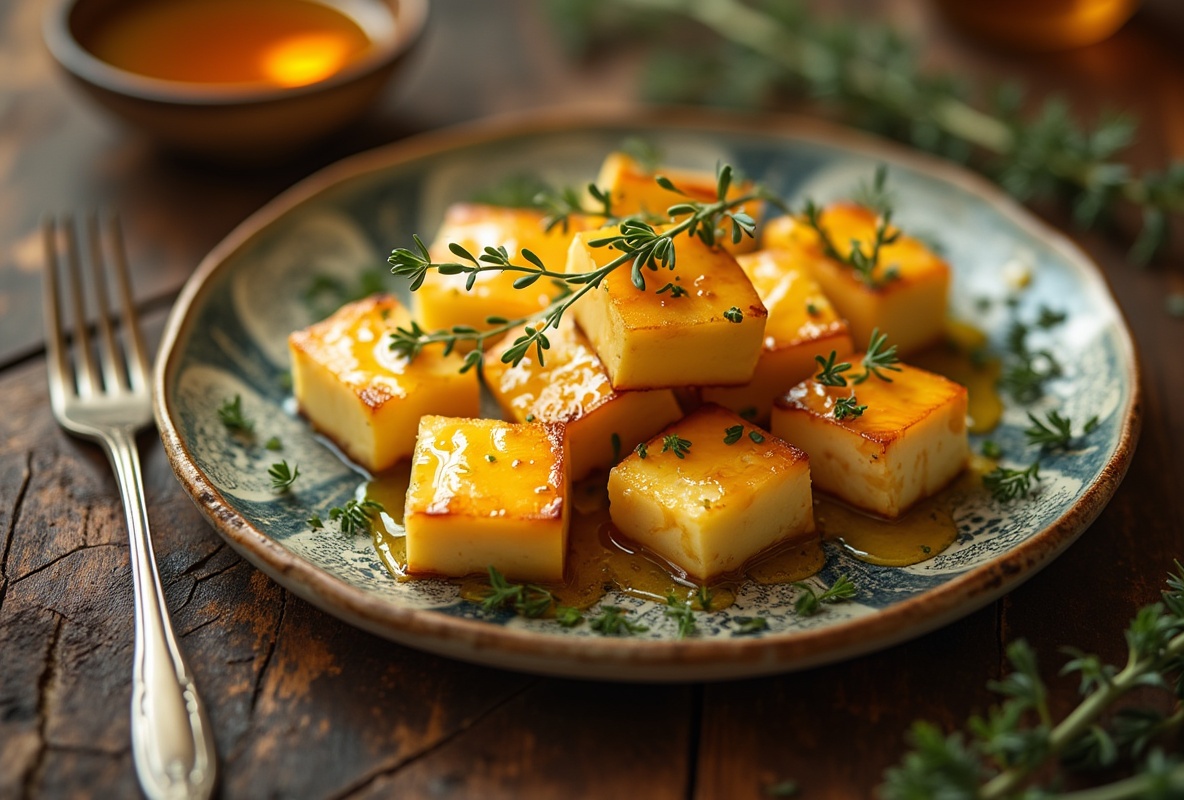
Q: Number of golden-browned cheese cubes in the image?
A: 10